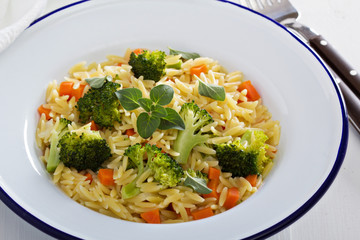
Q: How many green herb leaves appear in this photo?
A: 10